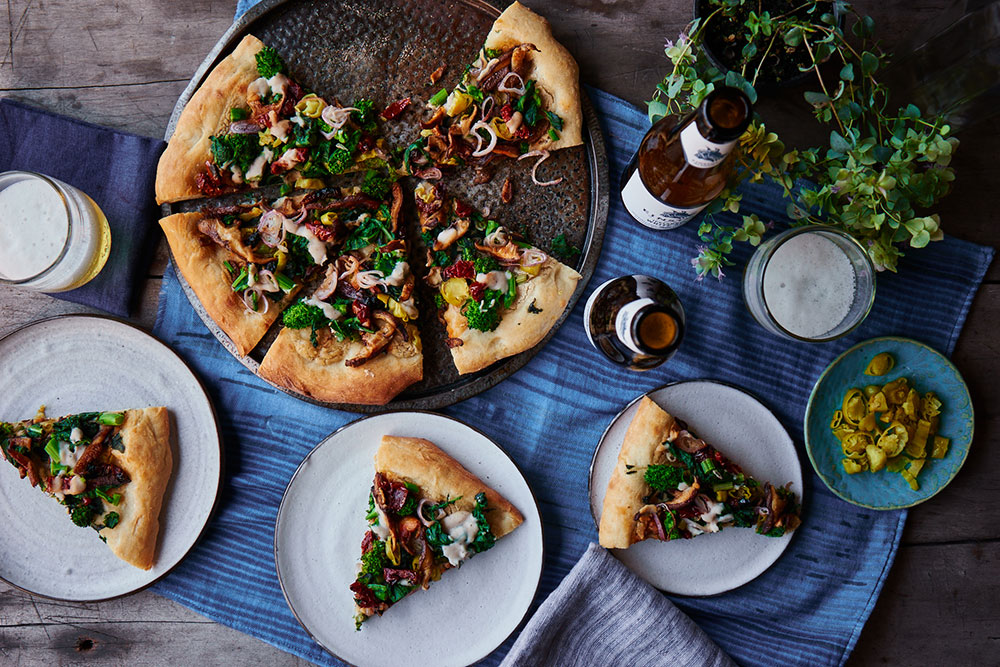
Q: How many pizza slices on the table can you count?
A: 8